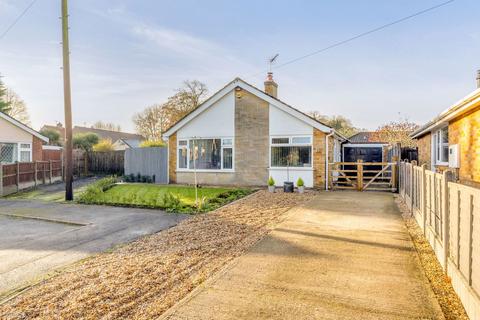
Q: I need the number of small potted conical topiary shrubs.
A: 2